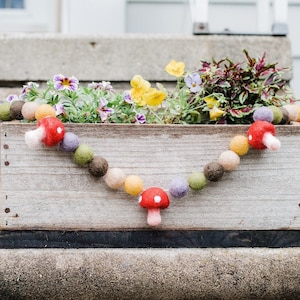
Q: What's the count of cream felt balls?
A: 4